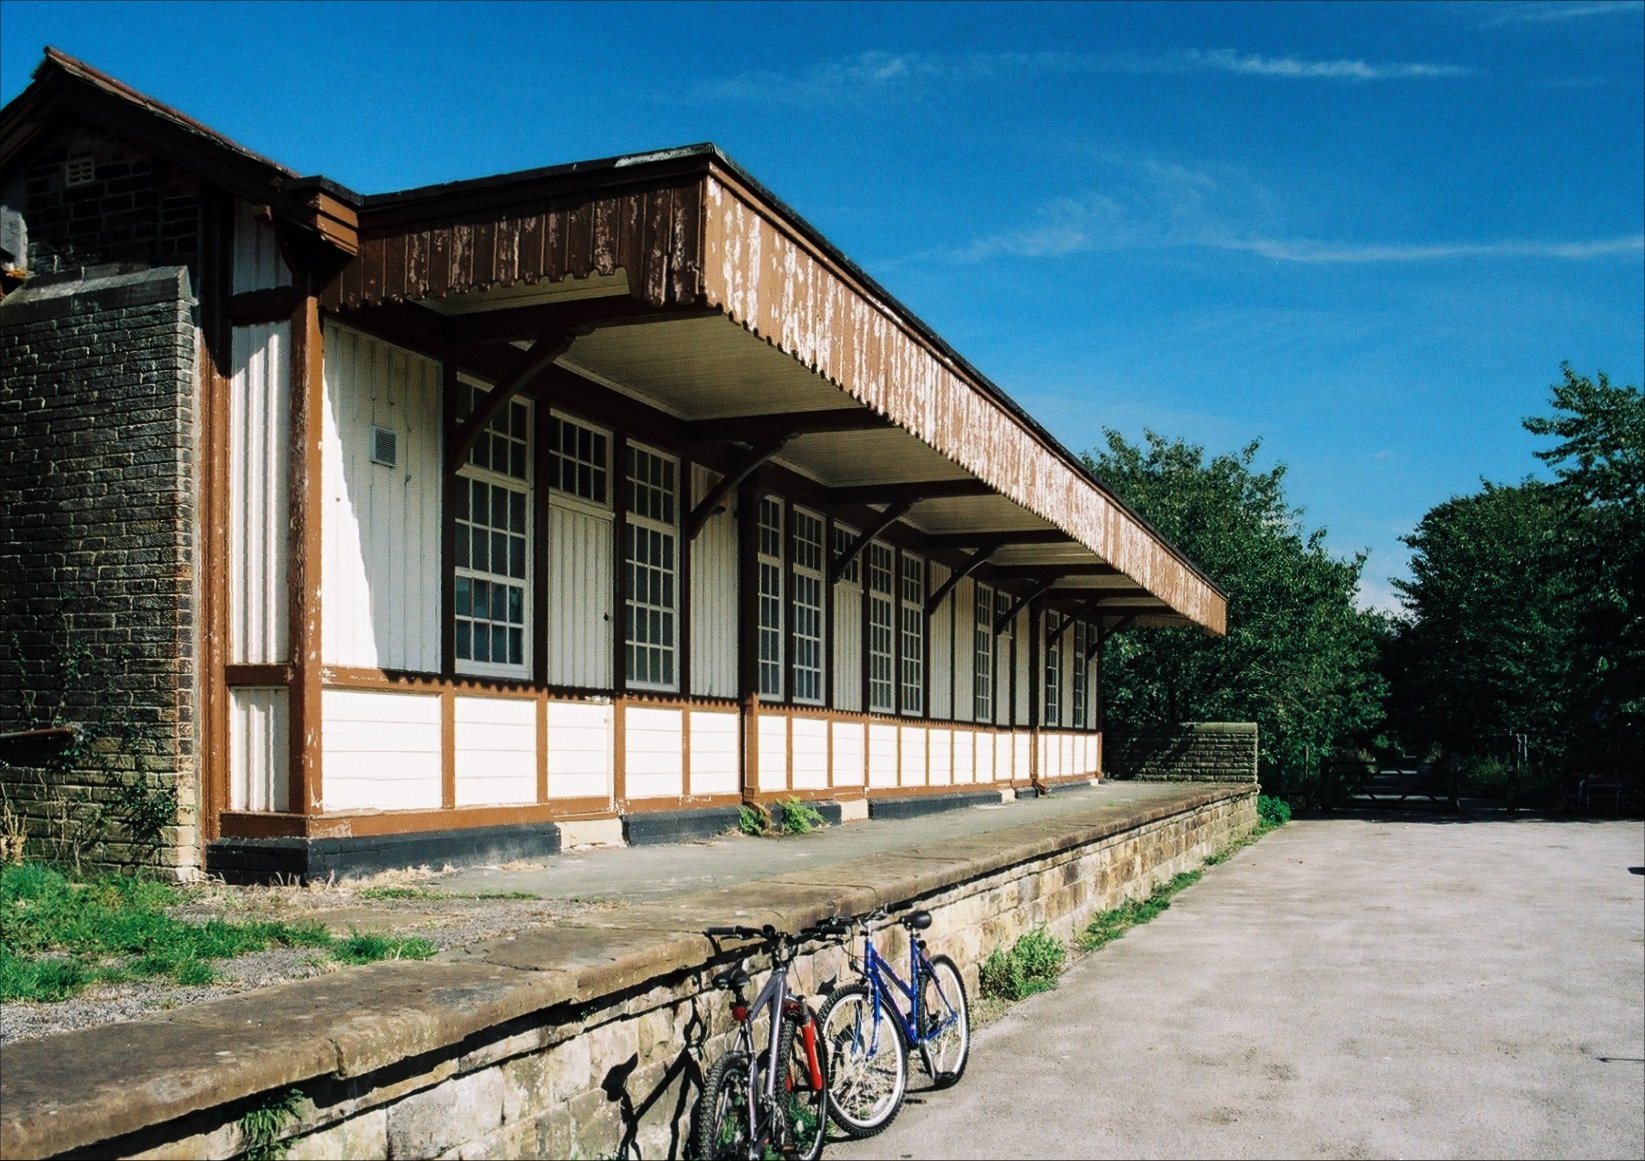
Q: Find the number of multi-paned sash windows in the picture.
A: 9